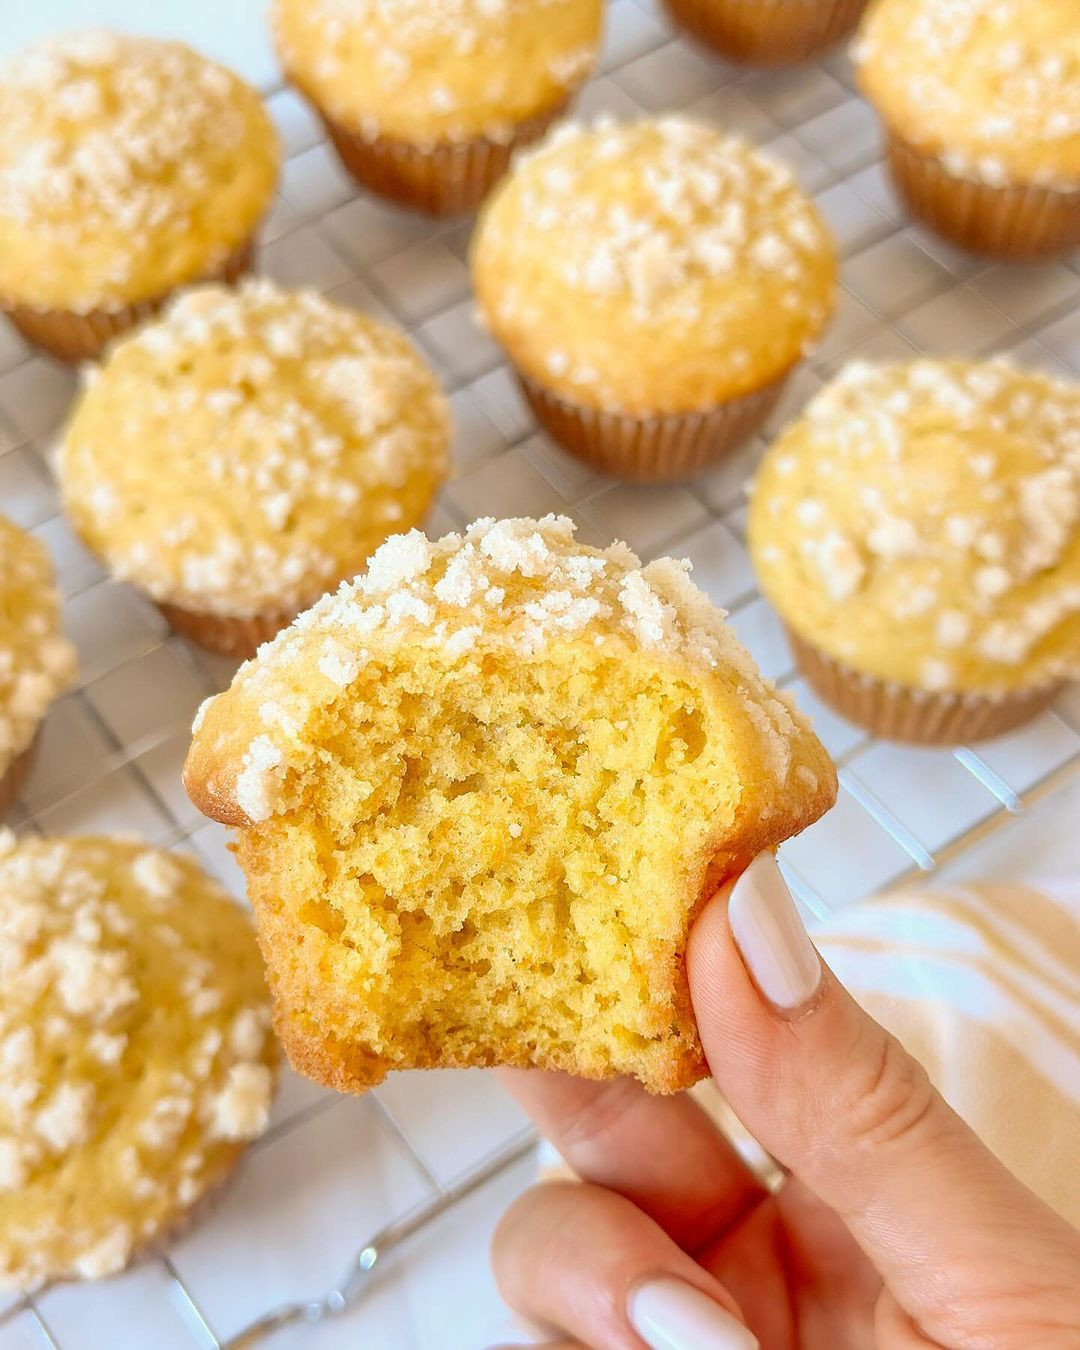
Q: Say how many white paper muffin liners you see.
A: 0